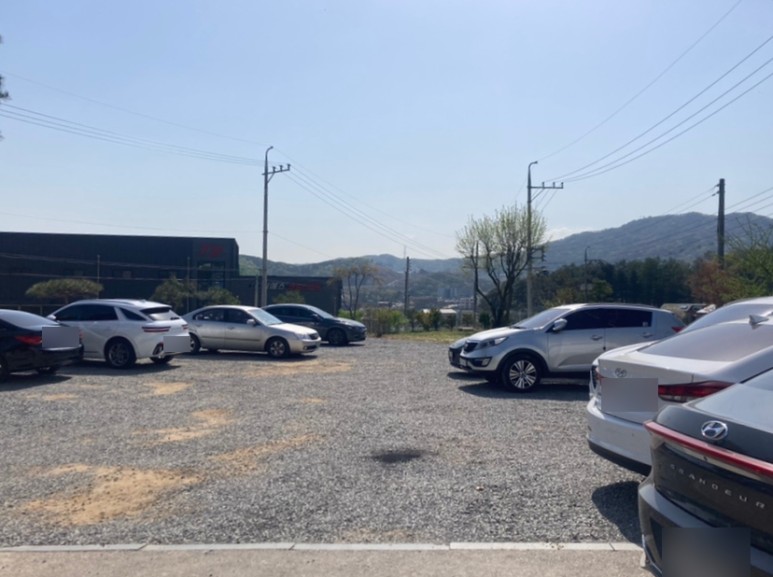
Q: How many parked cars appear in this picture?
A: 9